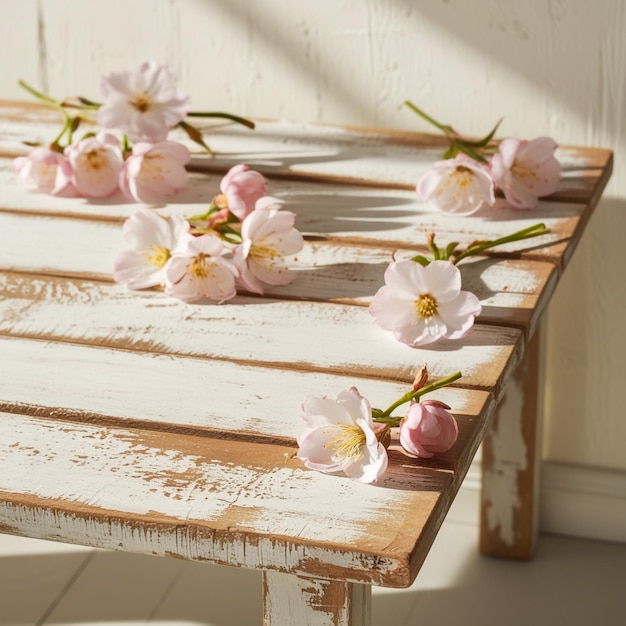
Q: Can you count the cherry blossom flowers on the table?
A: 13